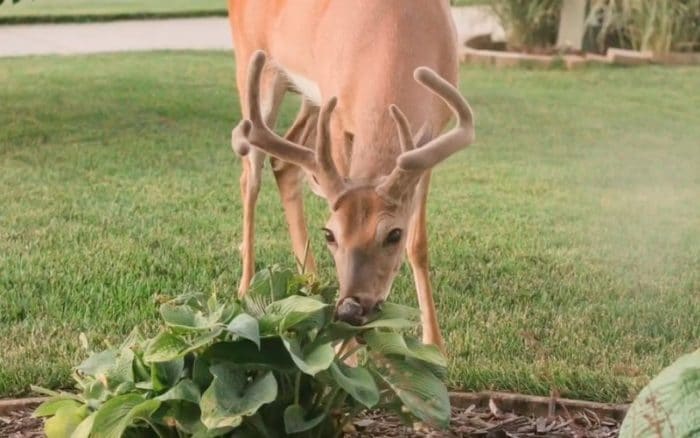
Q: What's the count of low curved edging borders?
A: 2